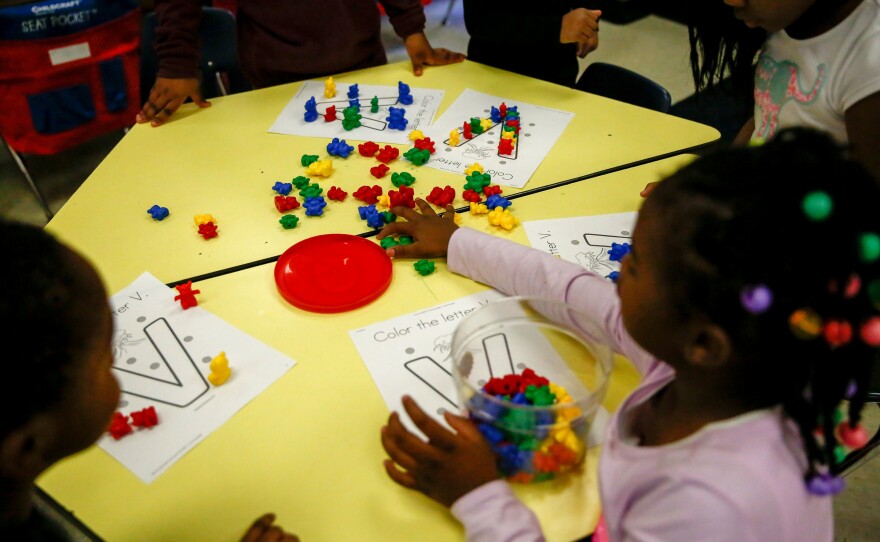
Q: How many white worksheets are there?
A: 5